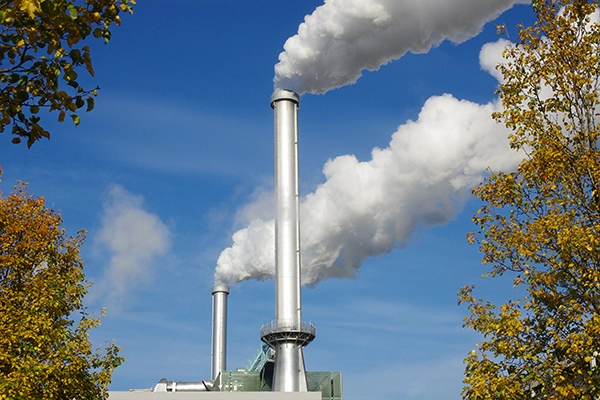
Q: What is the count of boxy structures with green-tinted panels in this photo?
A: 2